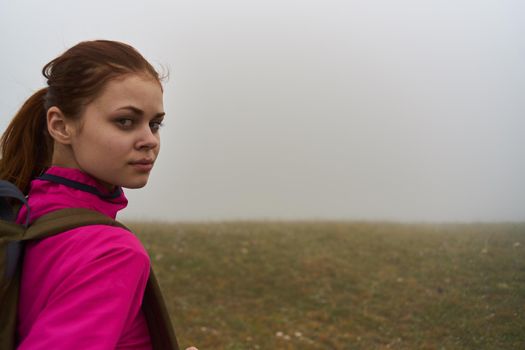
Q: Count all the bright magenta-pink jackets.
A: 1